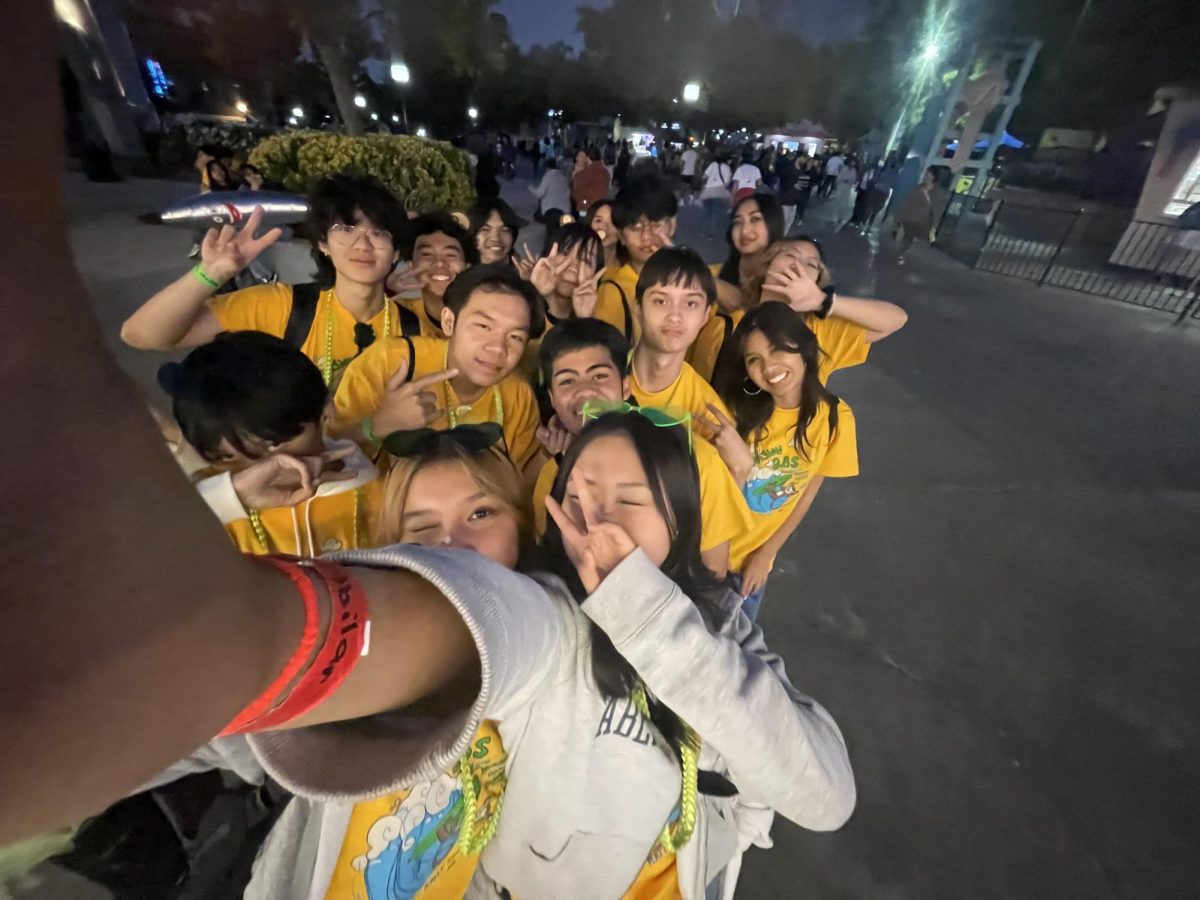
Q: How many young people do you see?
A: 15